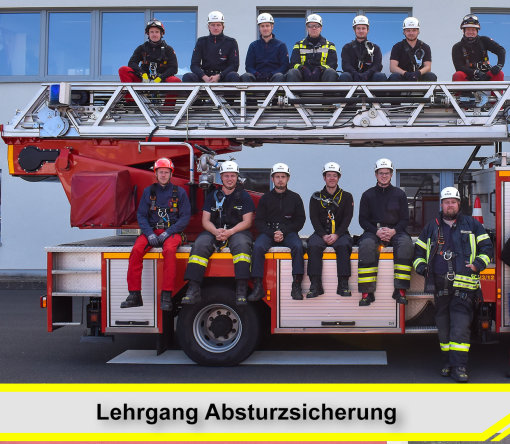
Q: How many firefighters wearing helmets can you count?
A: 13